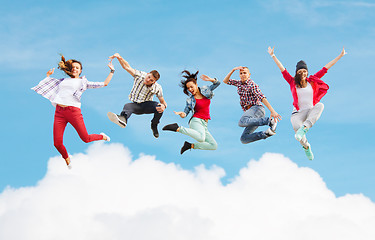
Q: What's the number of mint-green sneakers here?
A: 2